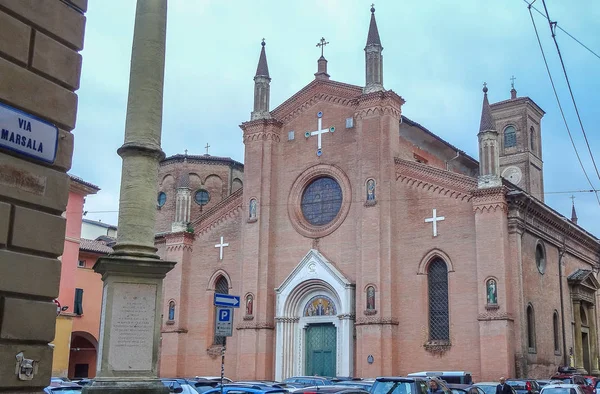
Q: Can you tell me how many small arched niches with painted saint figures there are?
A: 6